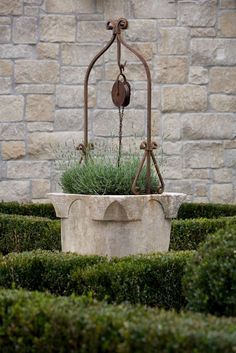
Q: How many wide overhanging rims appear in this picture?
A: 1